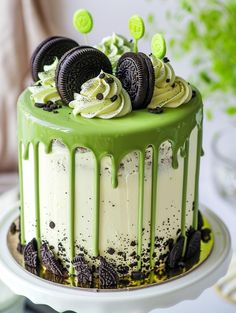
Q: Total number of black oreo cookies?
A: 3